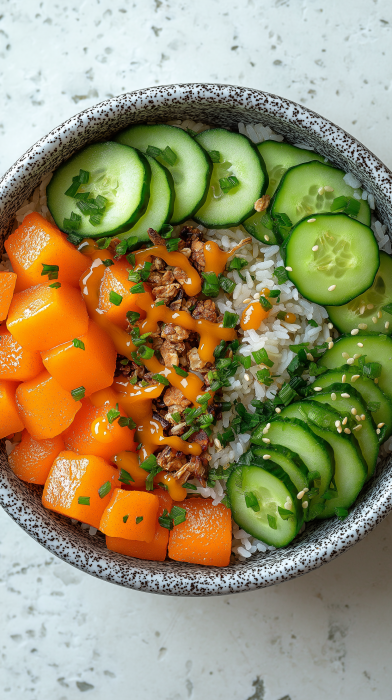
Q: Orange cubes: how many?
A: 14